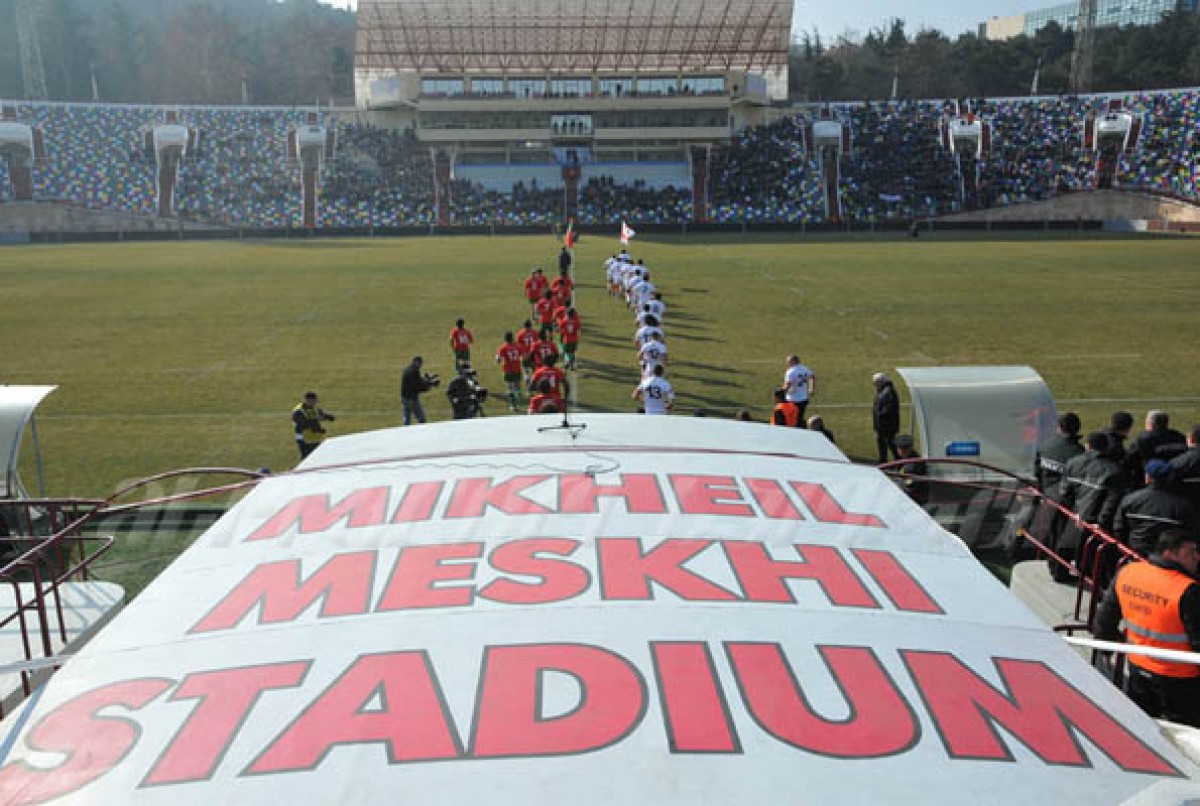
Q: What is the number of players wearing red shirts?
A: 13